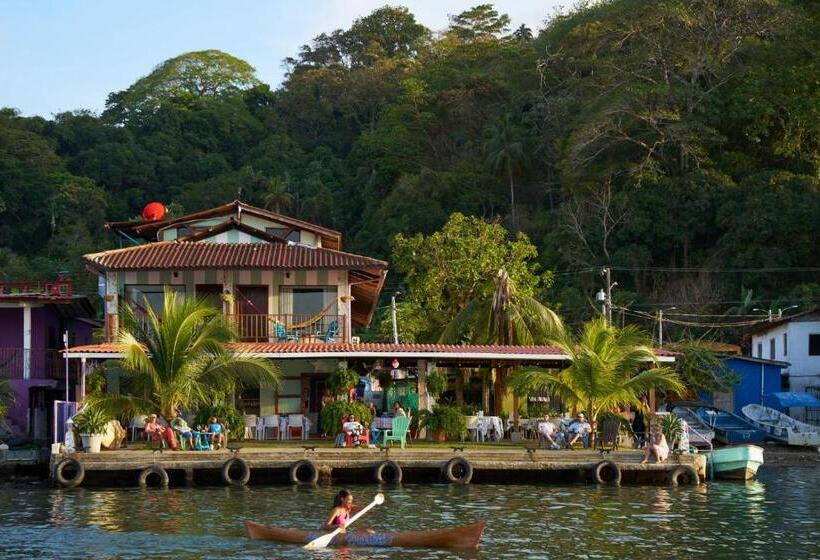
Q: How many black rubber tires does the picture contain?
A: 8